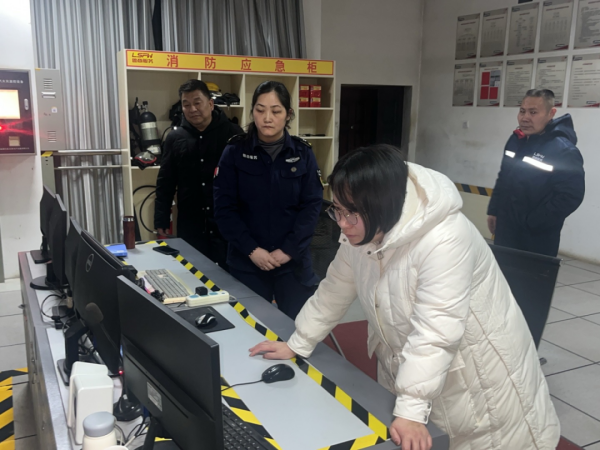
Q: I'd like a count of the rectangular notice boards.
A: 10